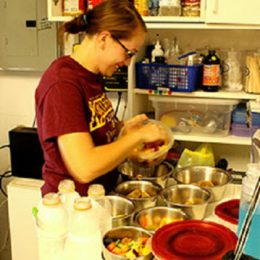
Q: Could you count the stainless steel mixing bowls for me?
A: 7